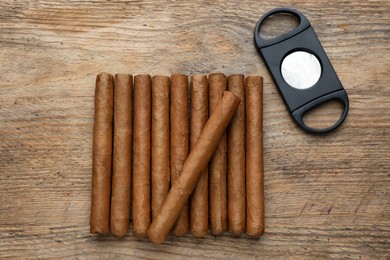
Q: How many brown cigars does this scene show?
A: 10